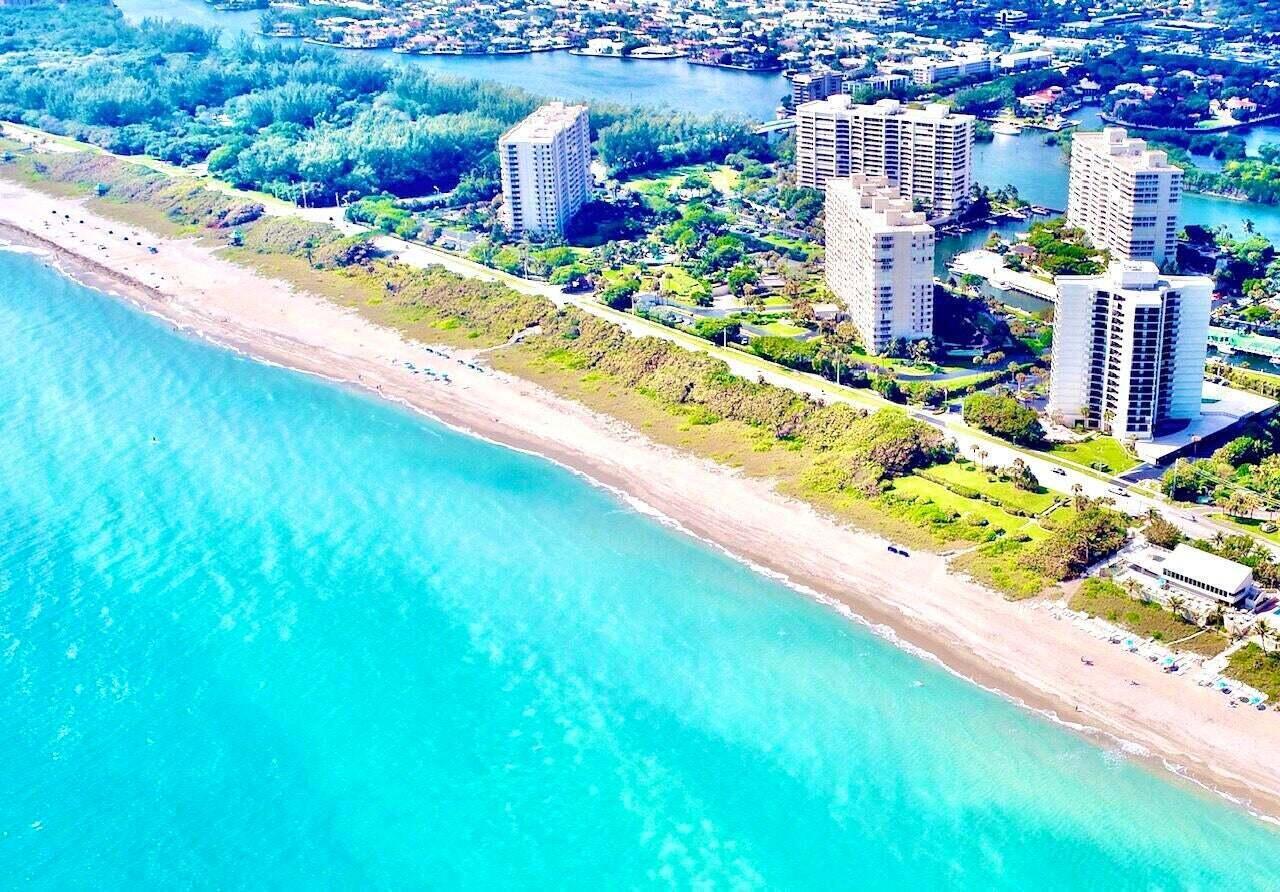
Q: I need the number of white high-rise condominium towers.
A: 5